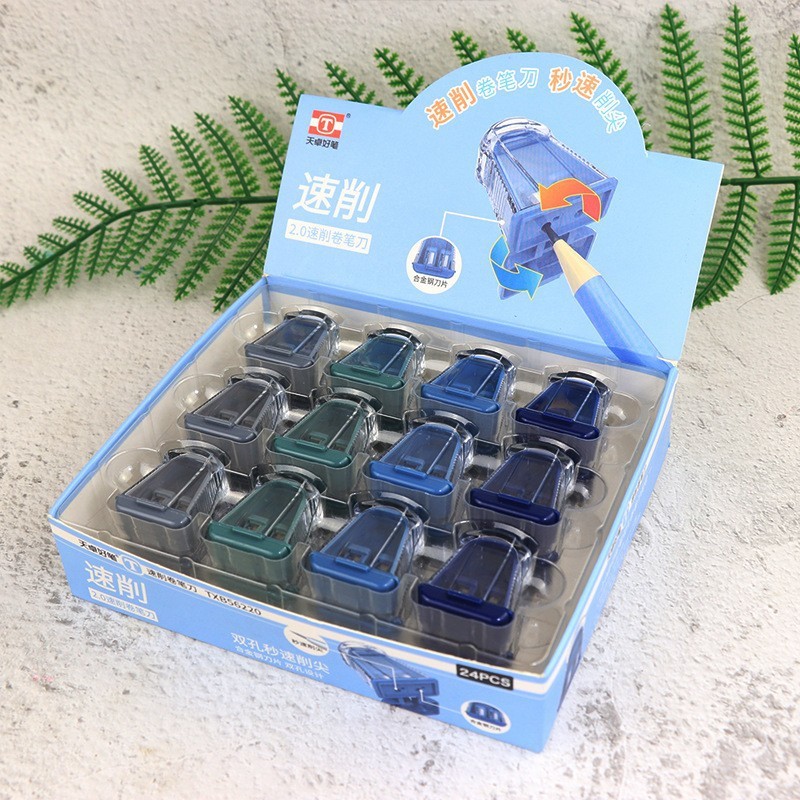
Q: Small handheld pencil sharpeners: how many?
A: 12